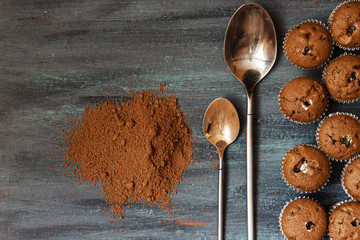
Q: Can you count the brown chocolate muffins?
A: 9